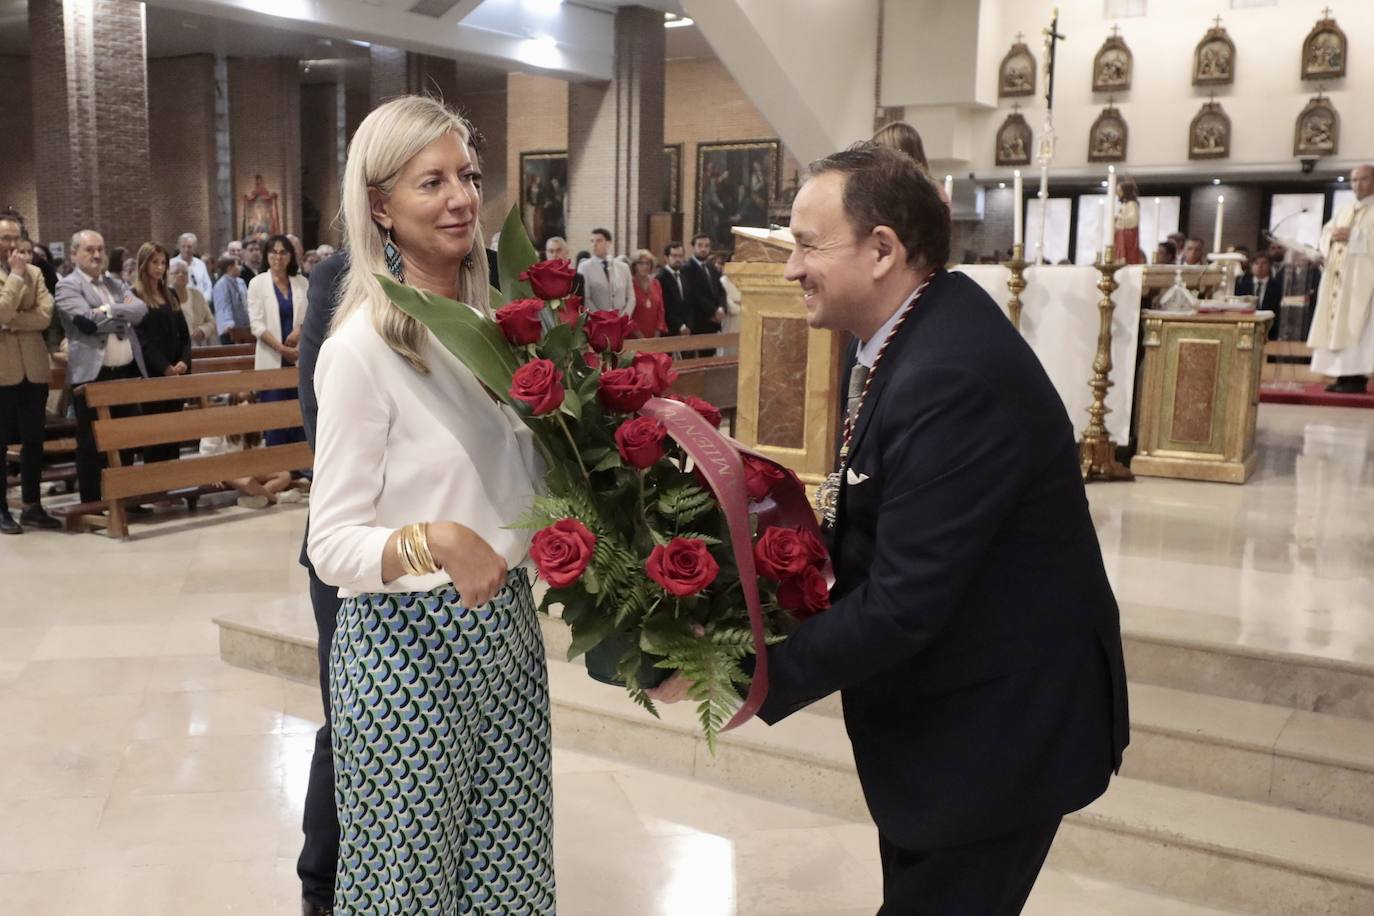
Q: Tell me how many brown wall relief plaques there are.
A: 8